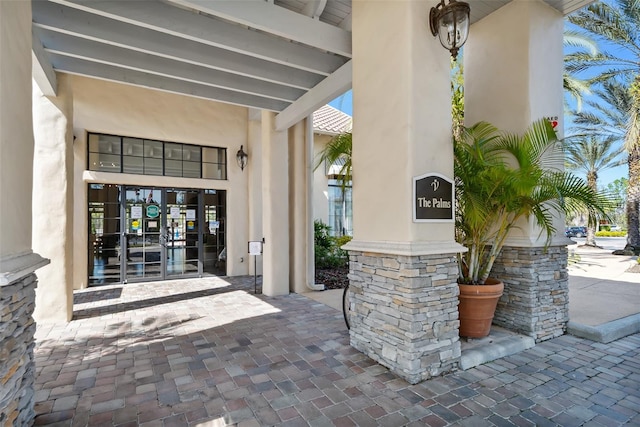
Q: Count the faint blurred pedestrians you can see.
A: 0